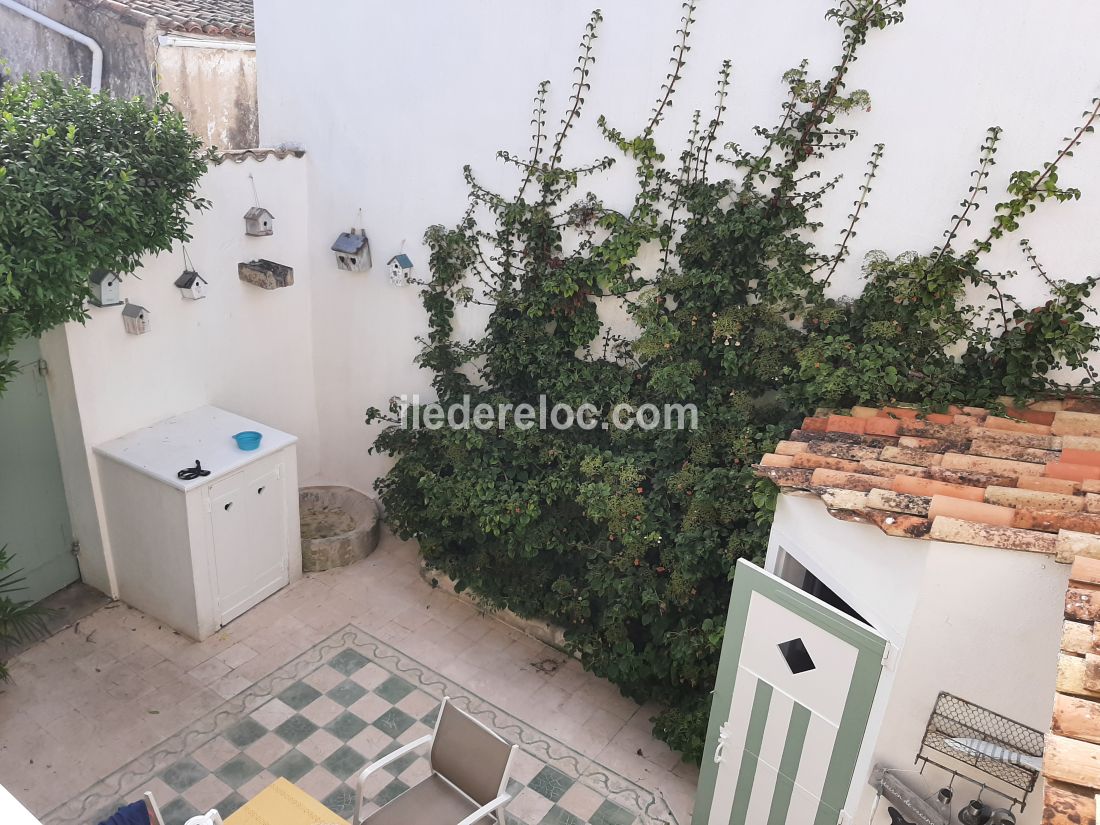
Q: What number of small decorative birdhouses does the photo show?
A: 6